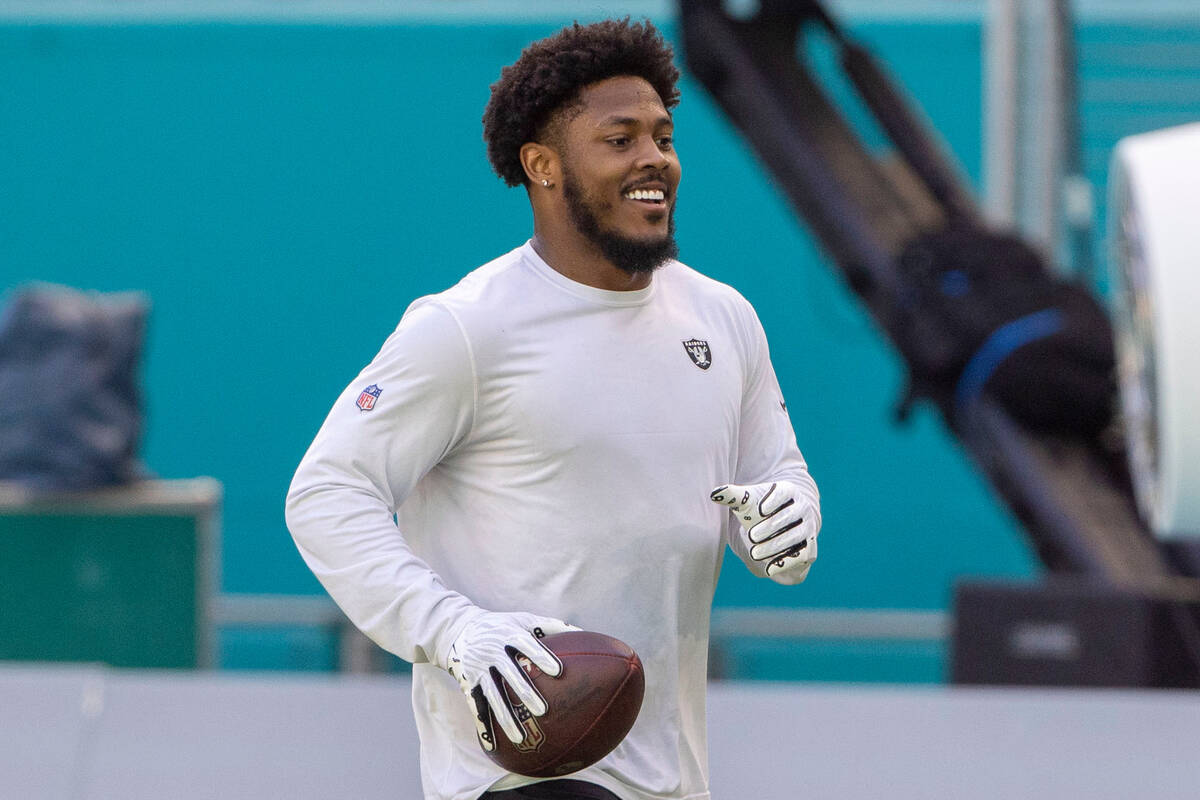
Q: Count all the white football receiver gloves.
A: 2